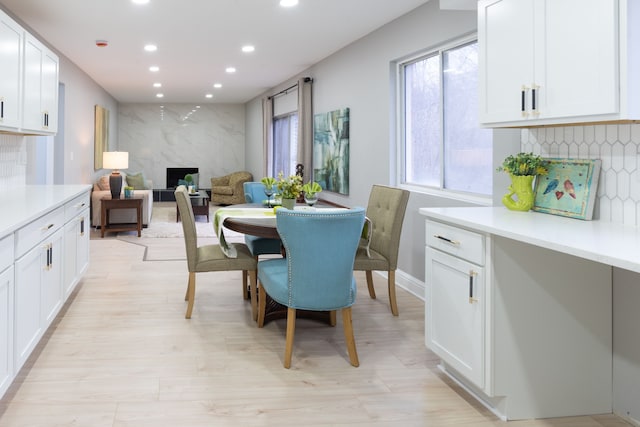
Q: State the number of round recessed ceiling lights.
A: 10